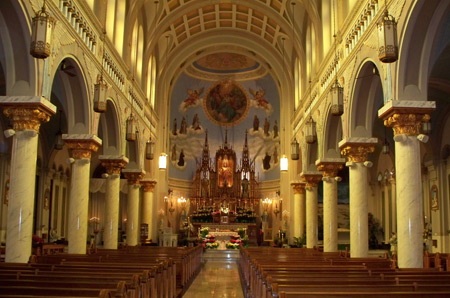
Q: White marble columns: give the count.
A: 10